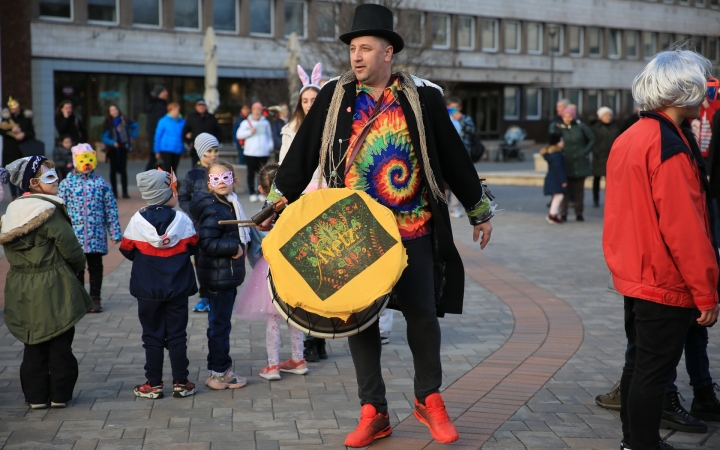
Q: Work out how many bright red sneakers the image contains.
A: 2